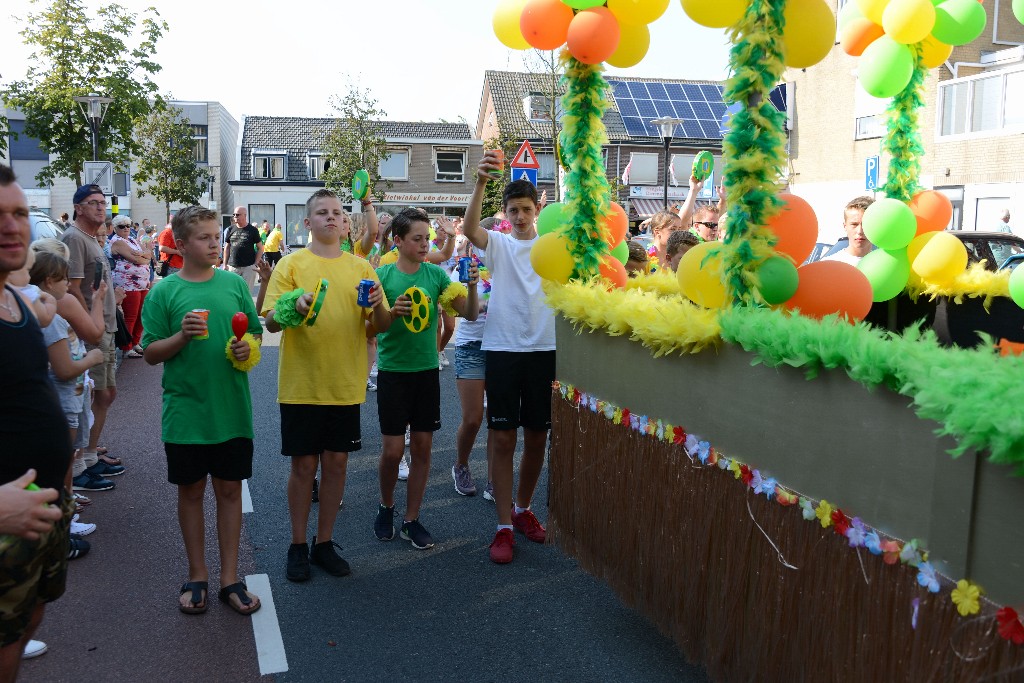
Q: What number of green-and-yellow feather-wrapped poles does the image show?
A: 3